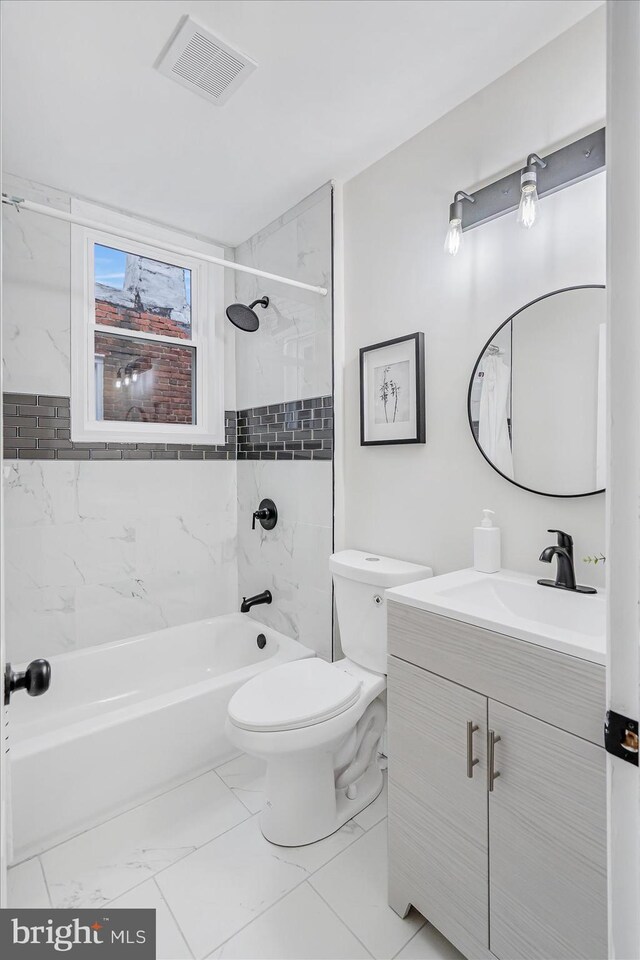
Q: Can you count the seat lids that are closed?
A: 1